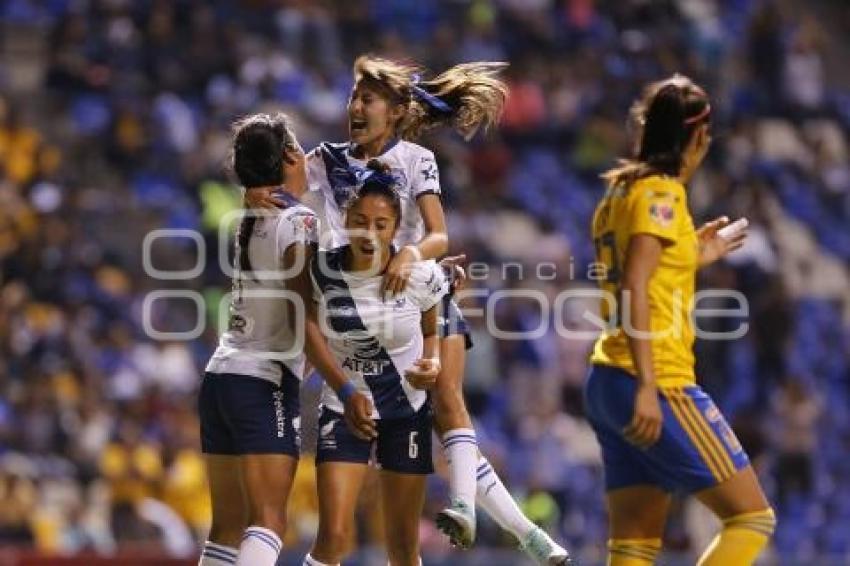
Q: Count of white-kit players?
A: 3